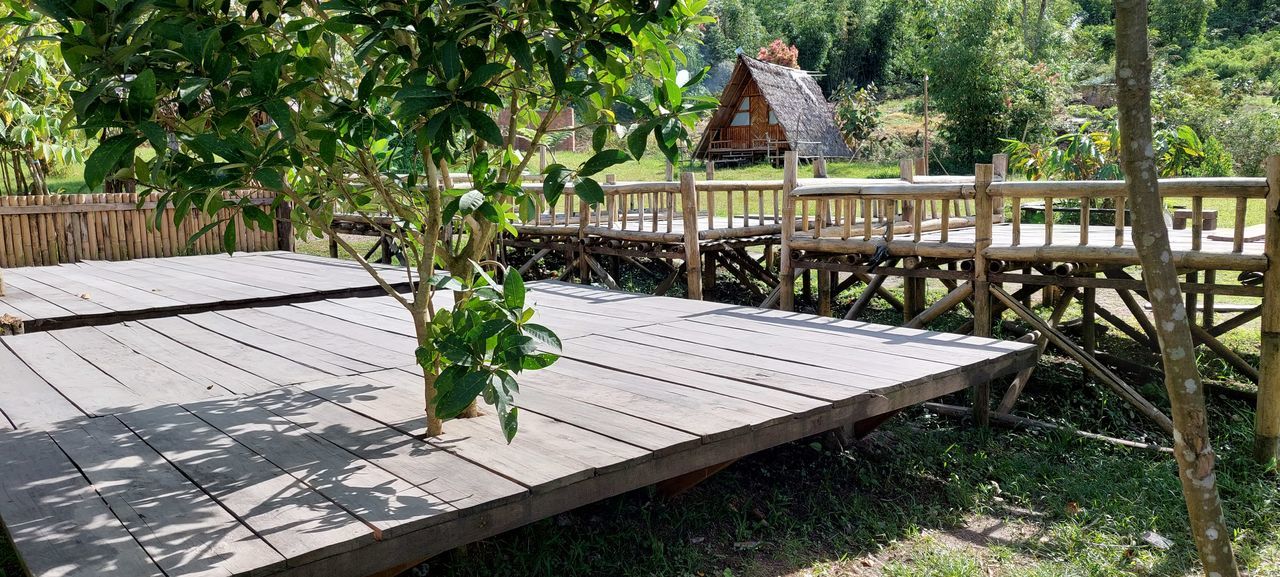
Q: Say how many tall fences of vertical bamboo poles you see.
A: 1